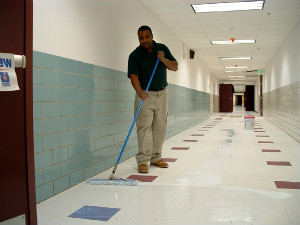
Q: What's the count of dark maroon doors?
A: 3